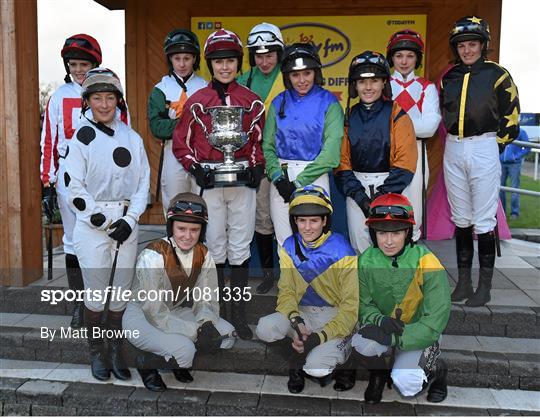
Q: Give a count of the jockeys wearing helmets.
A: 12